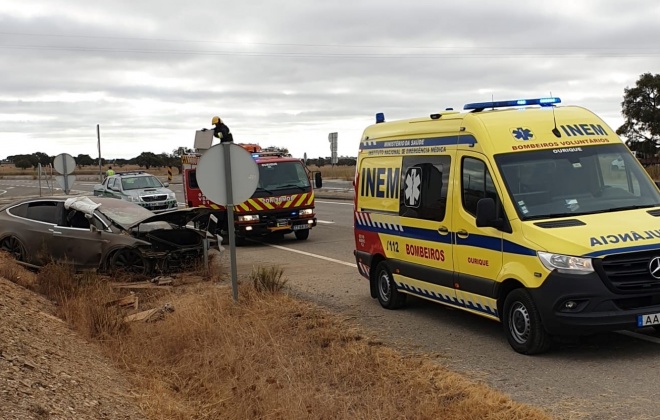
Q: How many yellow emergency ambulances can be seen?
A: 1